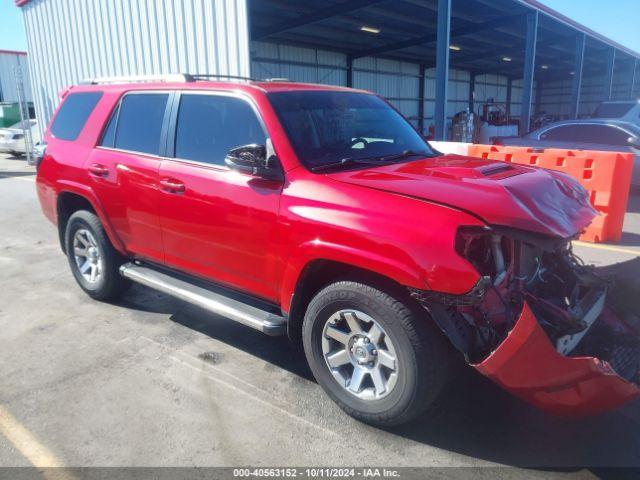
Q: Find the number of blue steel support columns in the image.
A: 5